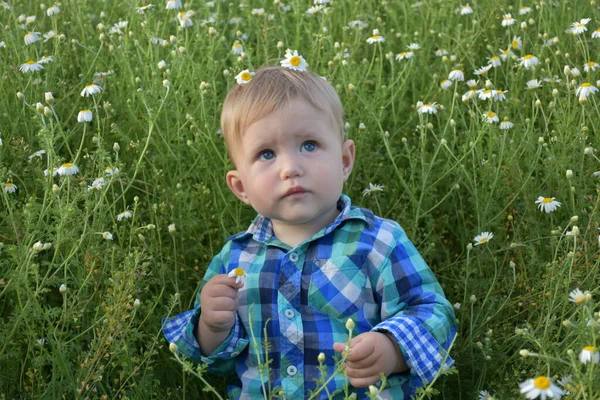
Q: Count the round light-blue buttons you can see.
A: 3